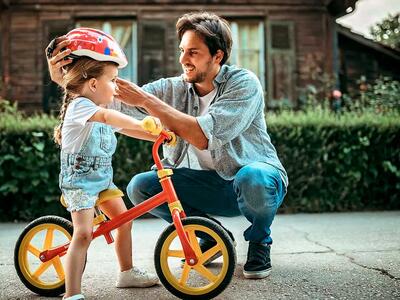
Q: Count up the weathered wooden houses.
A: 1